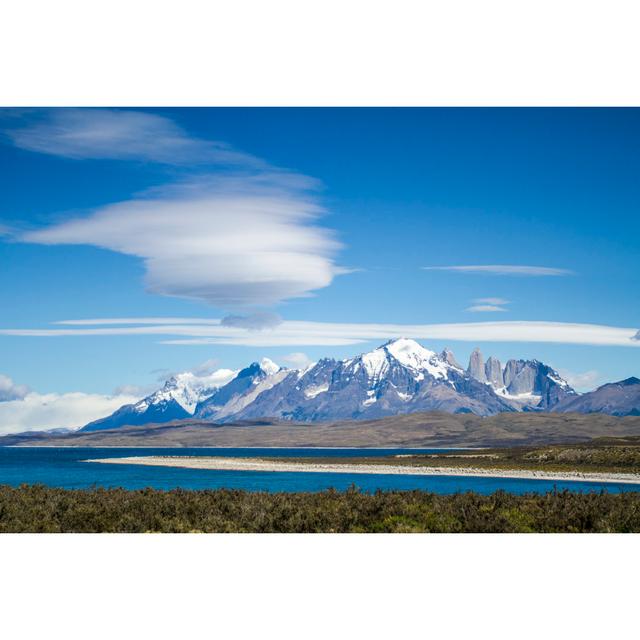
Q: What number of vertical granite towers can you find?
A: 3